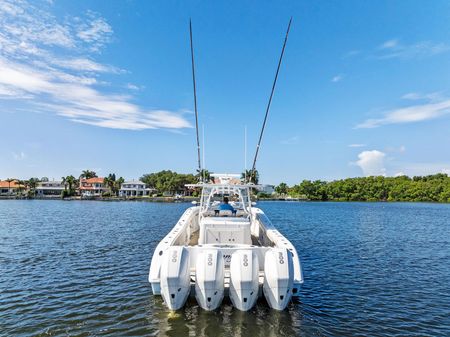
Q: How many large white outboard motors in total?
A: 4